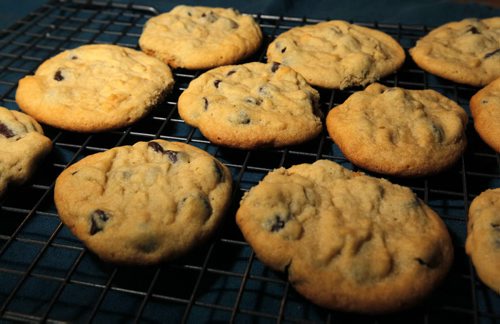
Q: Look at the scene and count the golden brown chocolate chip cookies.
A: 11